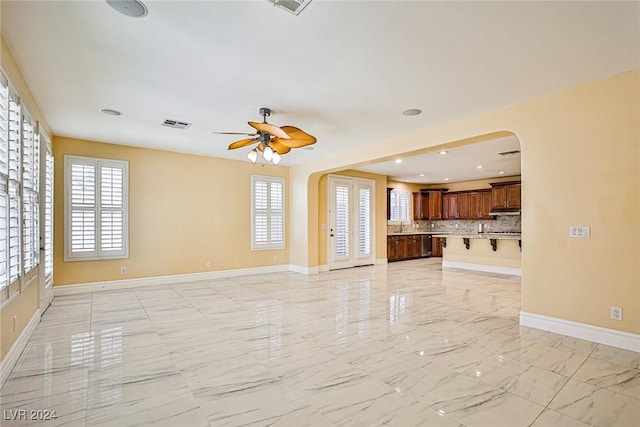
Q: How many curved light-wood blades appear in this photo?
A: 5